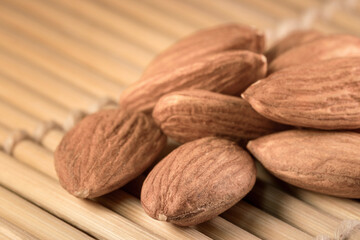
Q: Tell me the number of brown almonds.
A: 9